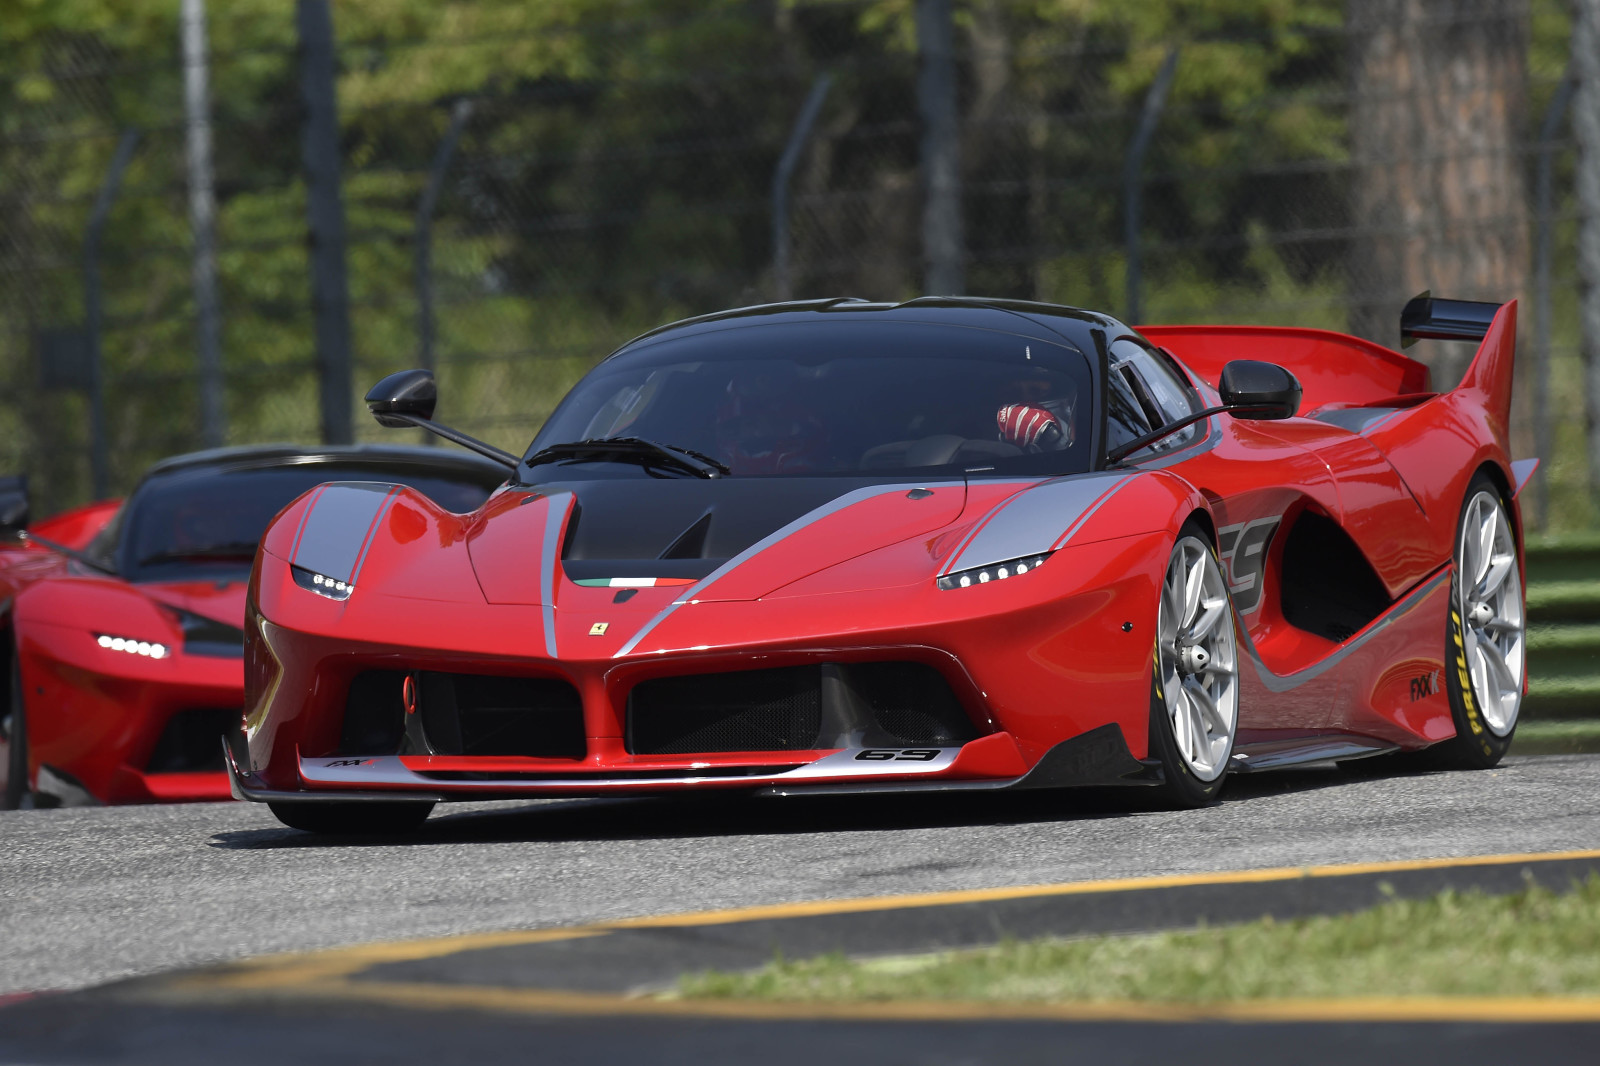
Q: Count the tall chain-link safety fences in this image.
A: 1